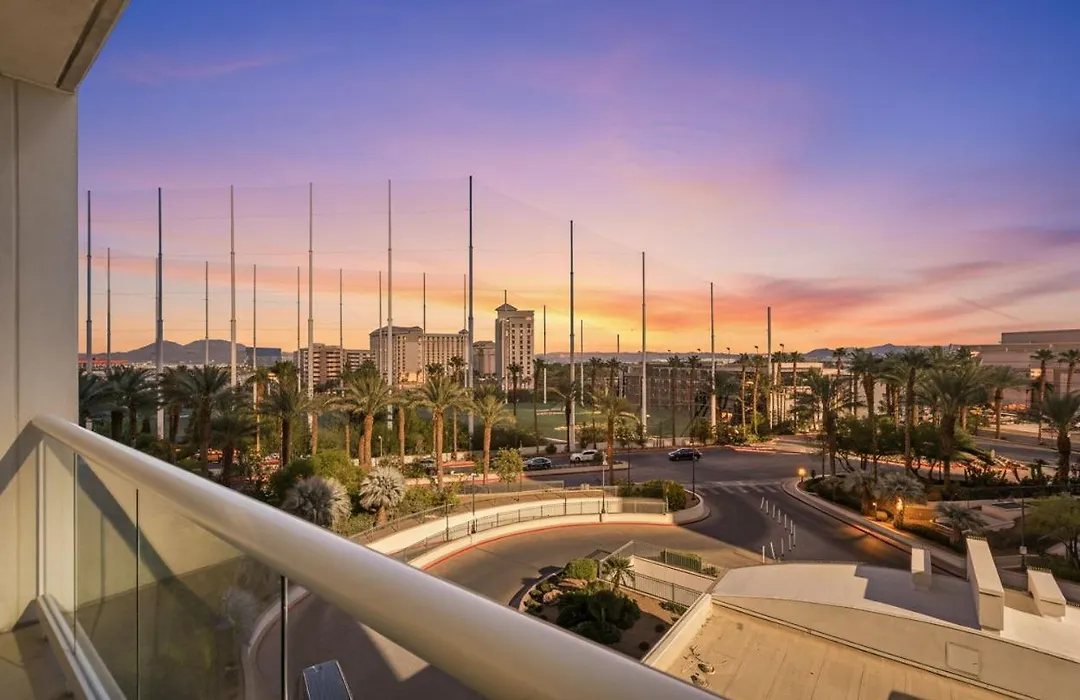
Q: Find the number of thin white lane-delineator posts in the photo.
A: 11